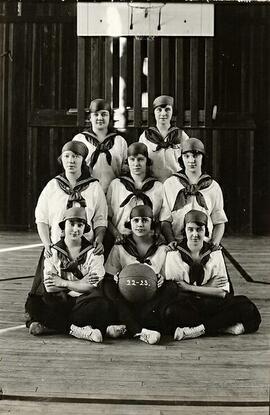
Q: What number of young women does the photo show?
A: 8